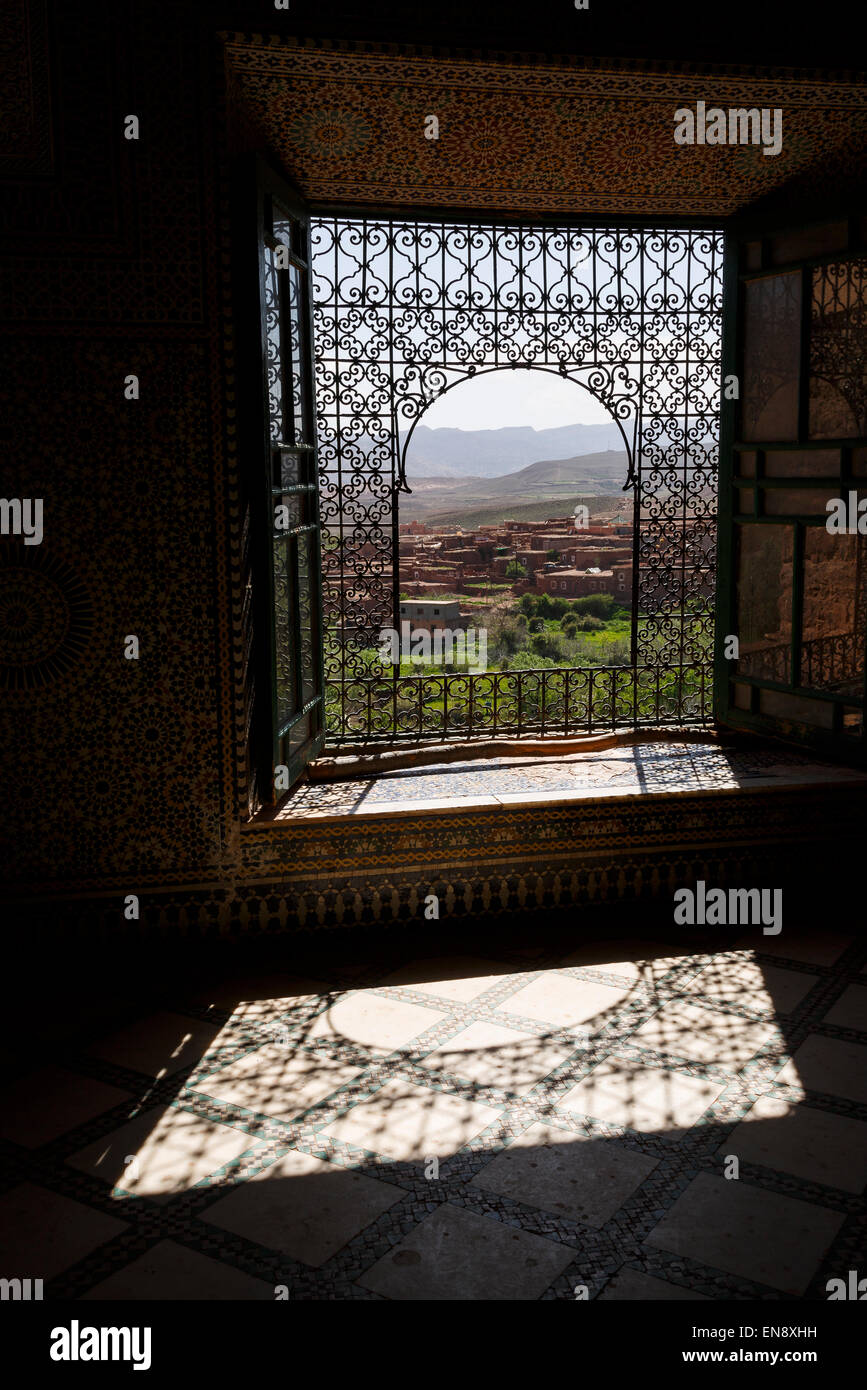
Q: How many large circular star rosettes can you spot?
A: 5